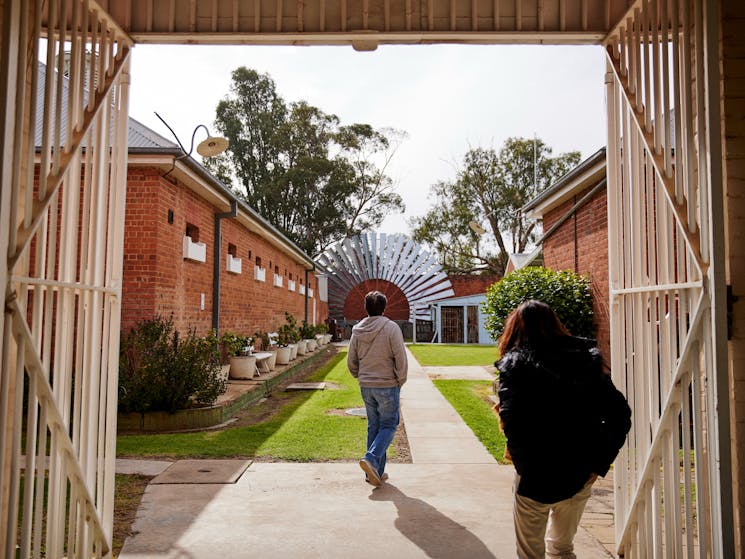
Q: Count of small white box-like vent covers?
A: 7